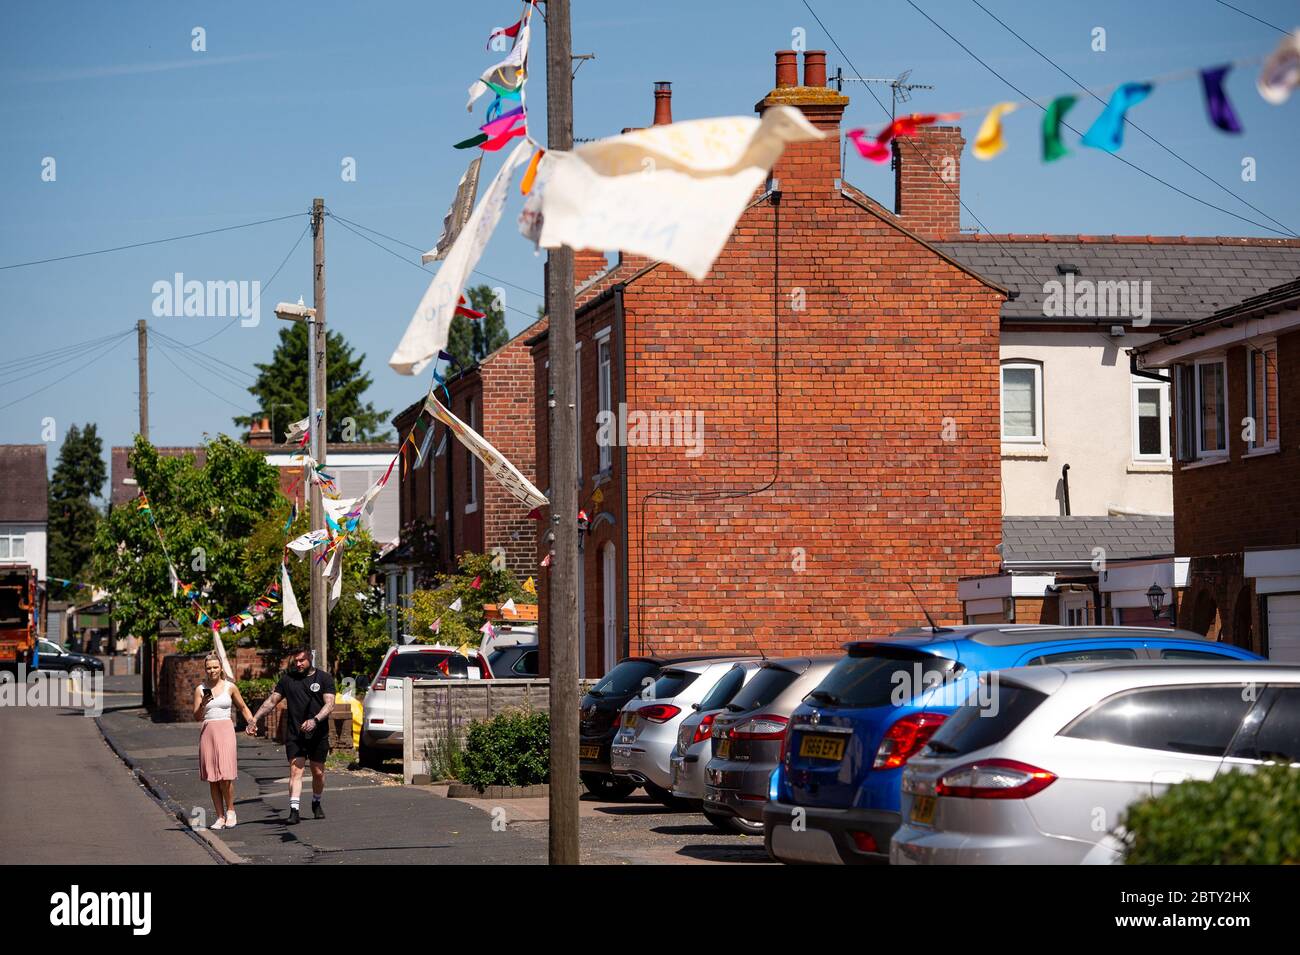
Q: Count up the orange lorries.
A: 1